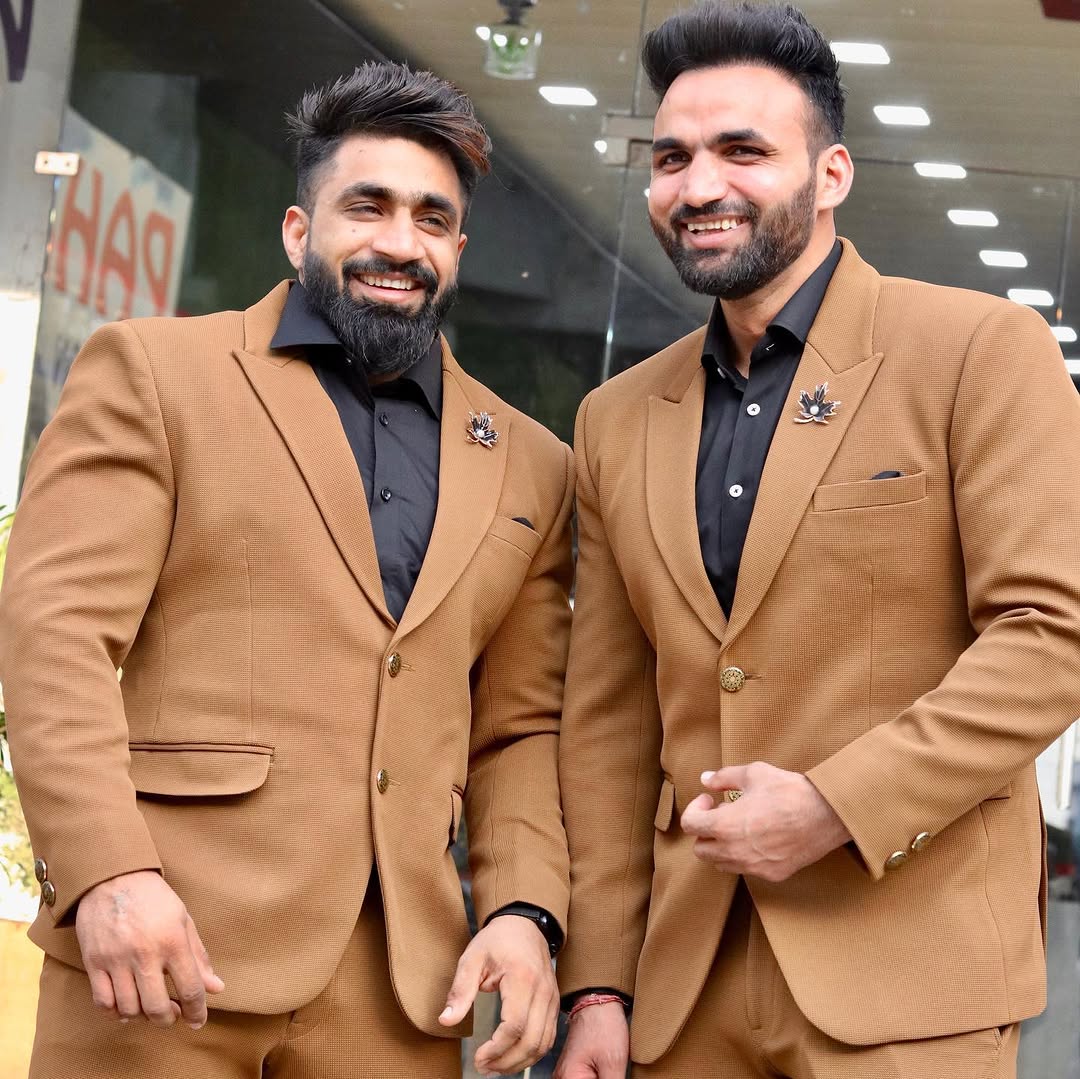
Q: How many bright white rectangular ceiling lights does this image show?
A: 9